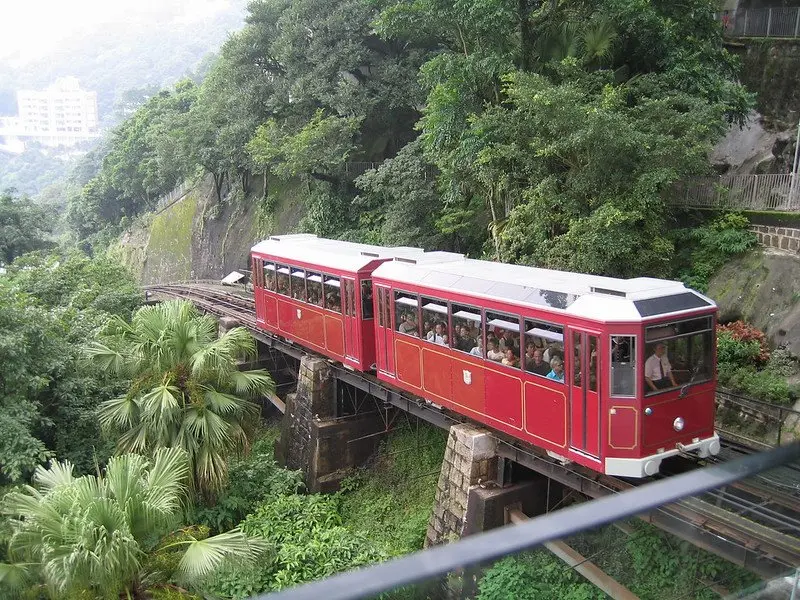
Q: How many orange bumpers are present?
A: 0